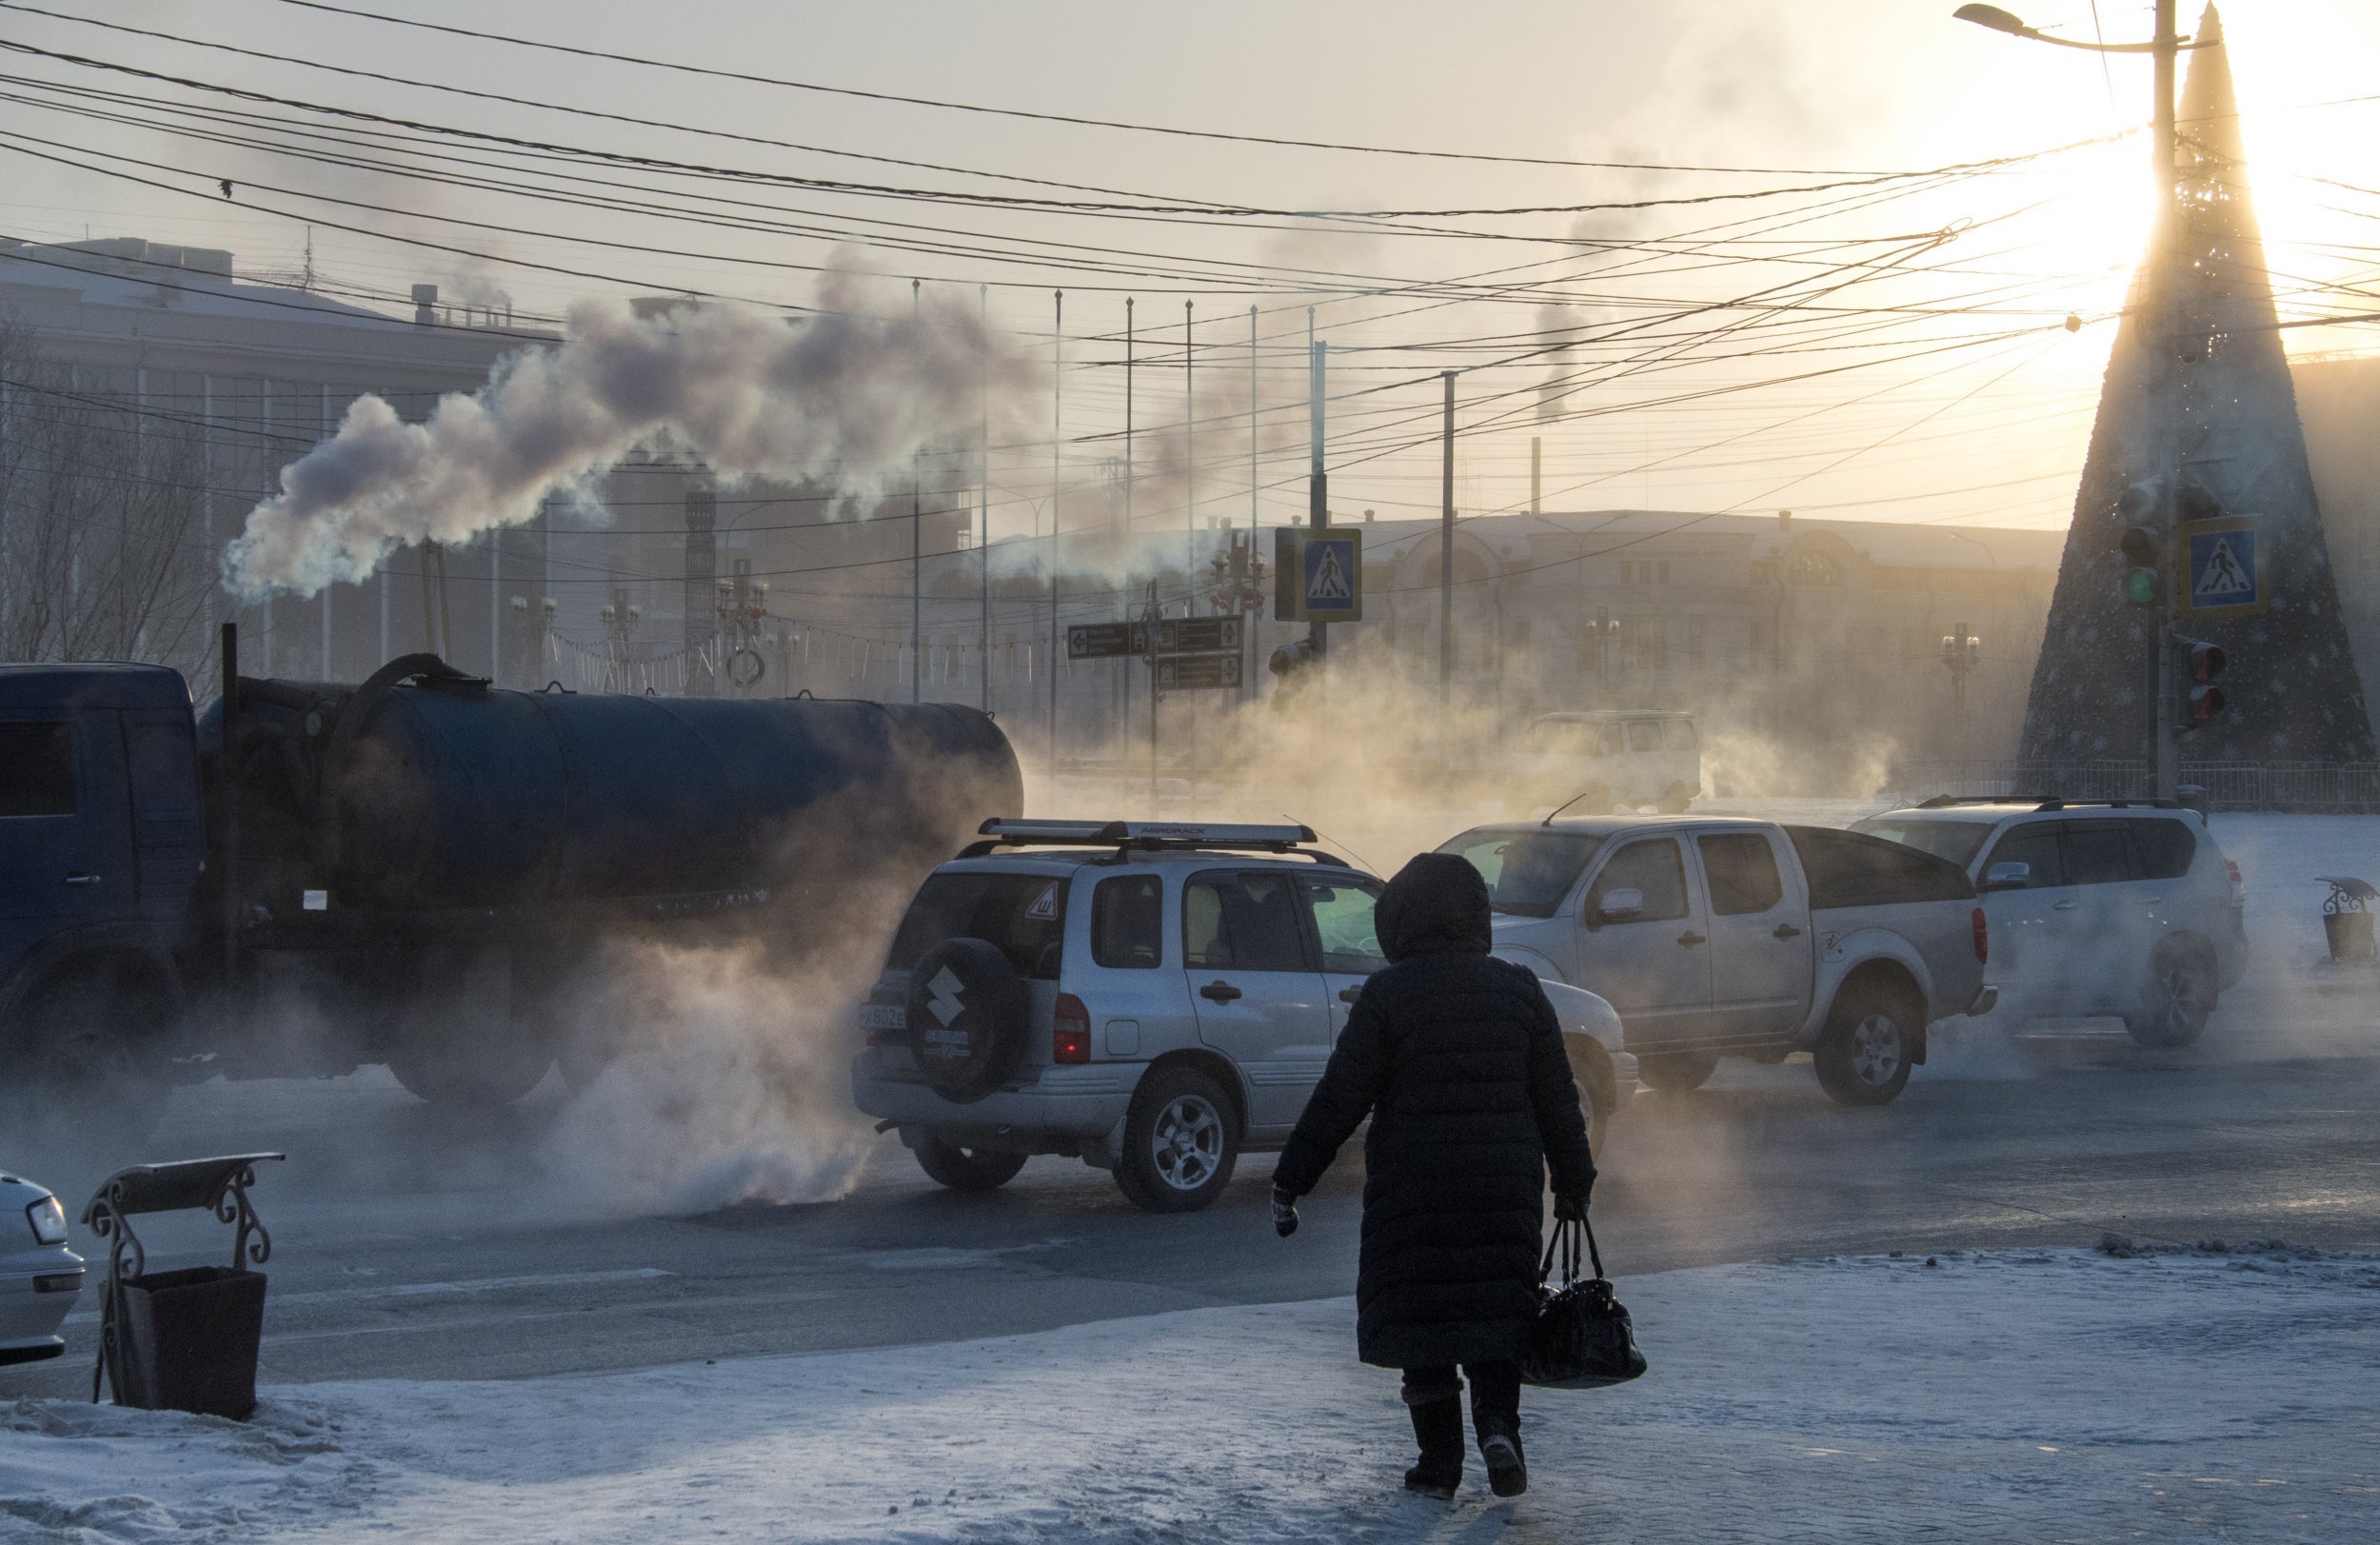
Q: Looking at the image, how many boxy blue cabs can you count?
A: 1